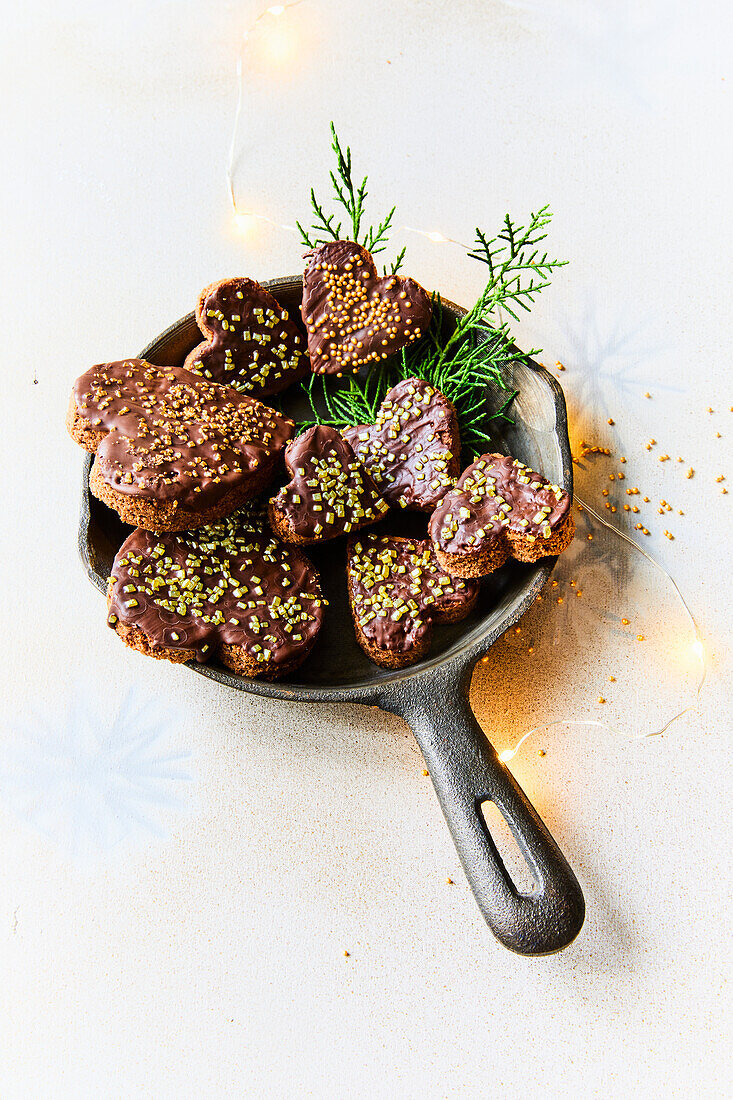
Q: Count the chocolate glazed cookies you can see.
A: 8